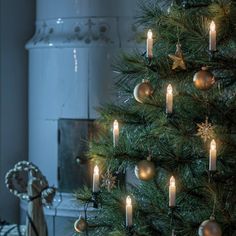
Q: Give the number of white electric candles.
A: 8